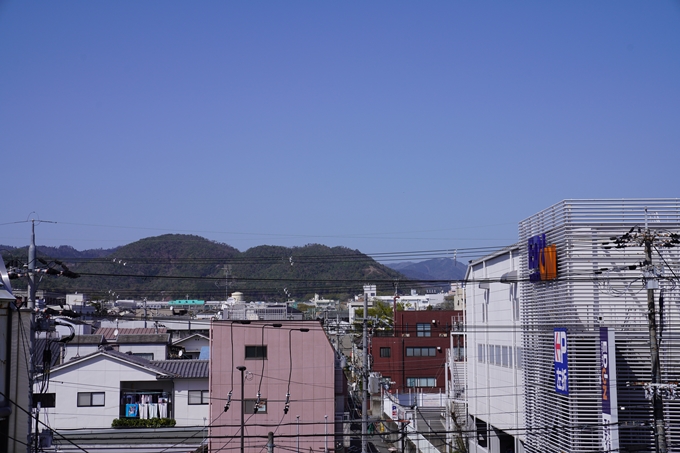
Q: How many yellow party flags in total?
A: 0